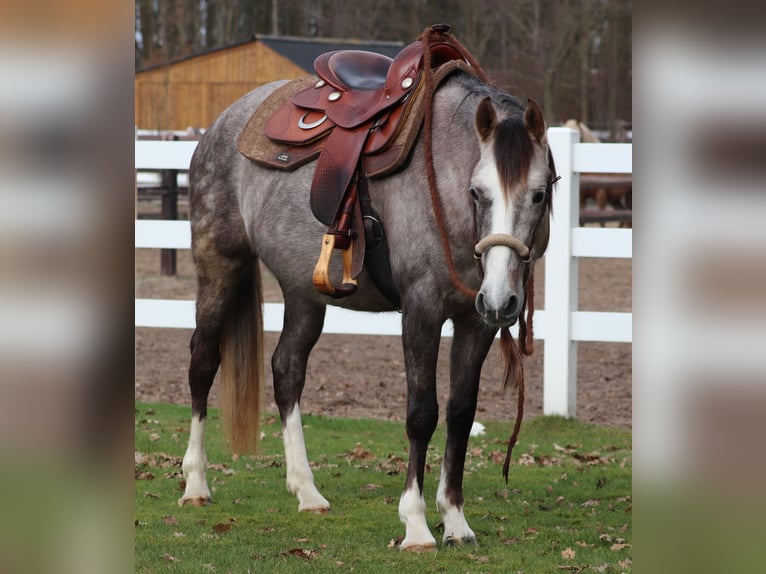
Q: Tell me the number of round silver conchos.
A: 3